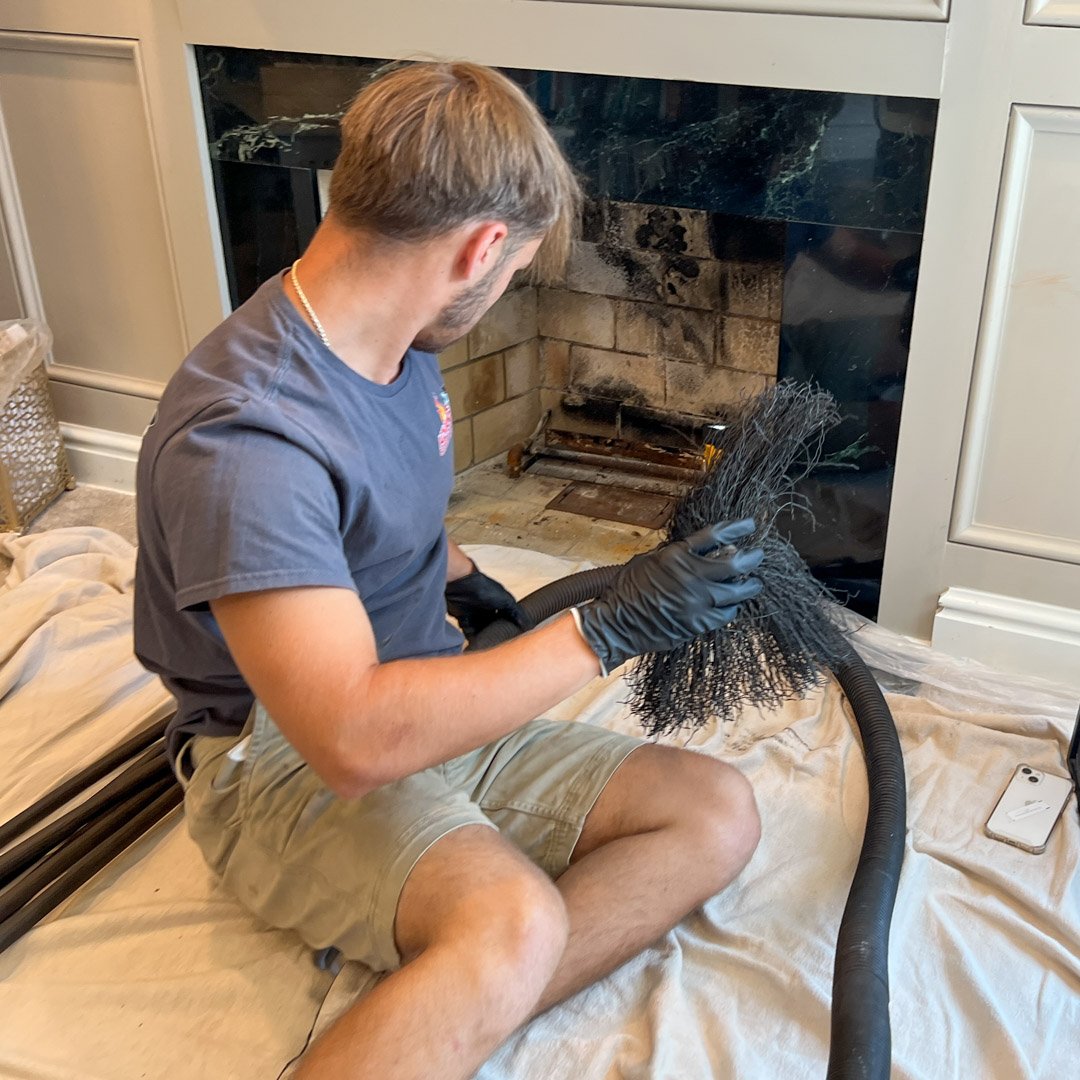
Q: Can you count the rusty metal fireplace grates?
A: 1